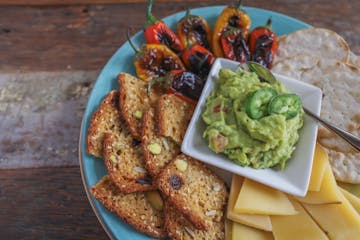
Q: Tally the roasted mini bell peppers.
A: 8